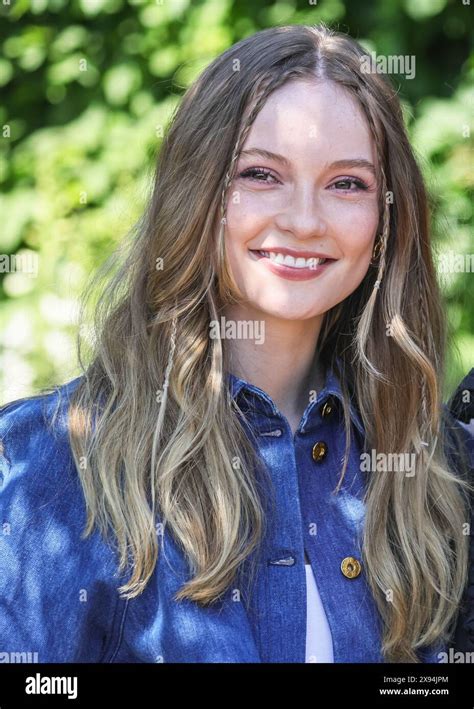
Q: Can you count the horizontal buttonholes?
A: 2